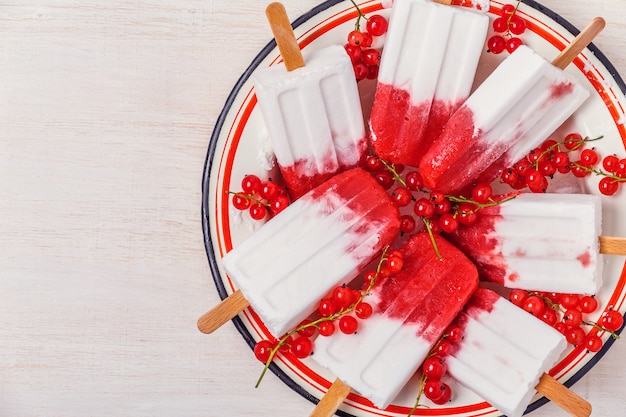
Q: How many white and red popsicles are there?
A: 7